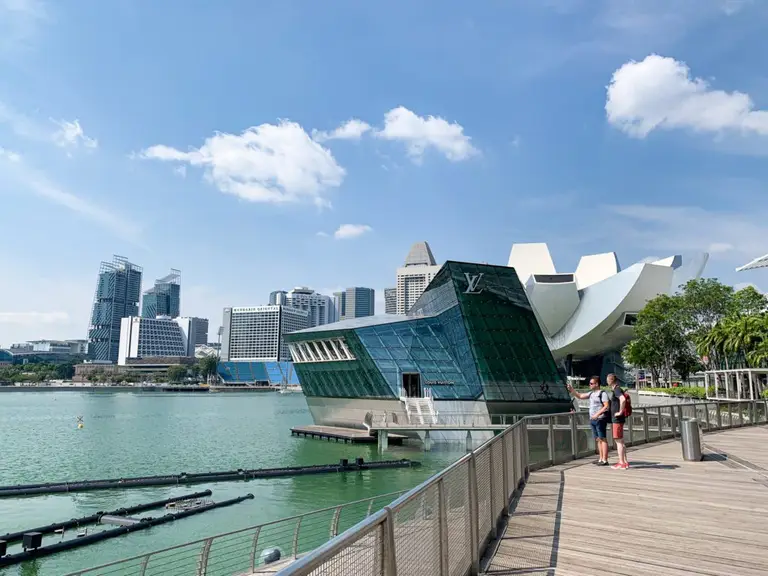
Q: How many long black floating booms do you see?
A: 3